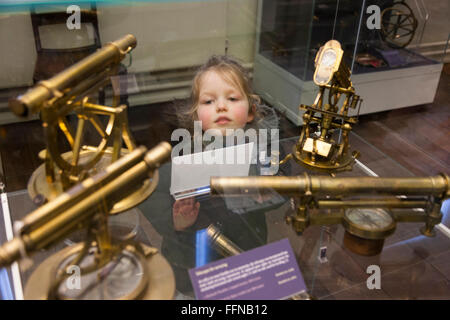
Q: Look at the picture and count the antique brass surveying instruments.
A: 4